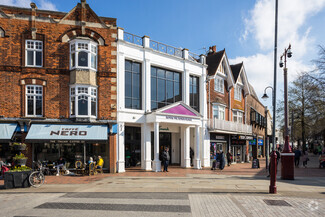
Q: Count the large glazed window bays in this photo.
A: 3